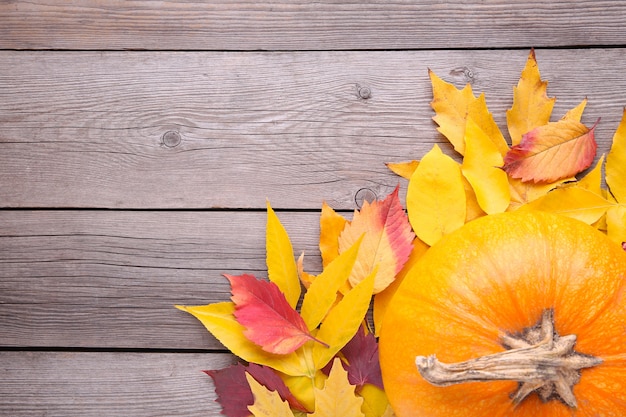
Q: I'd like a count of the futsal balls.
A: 0